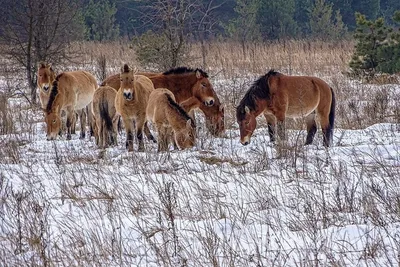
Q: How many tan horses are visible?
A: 5